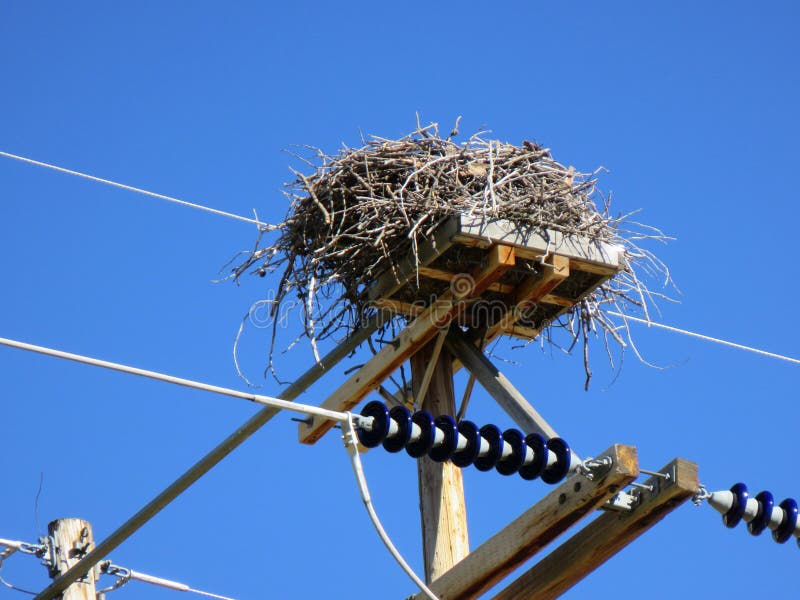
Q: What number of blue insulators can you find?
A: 12